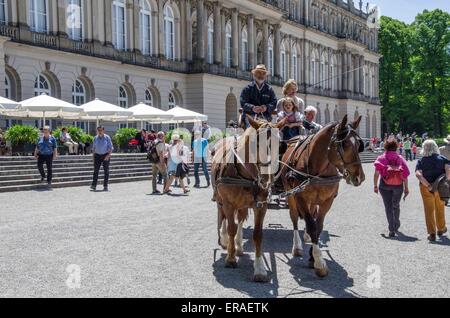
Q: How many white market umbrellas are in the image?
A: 5